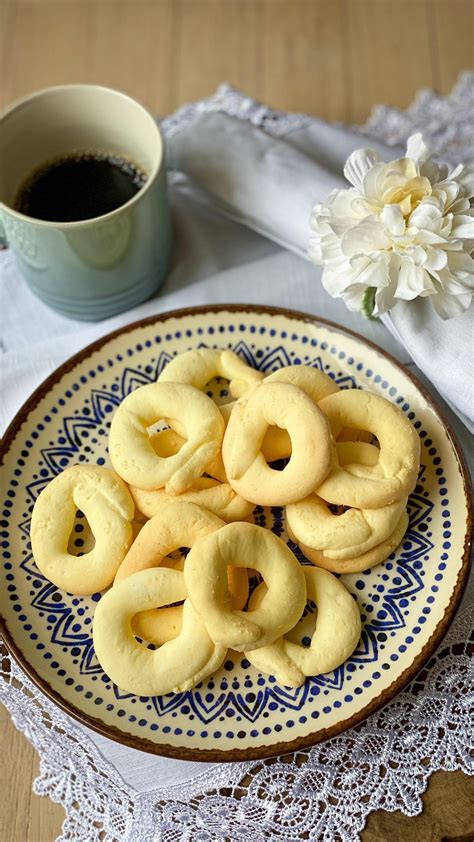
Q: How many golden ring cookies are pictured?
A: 13